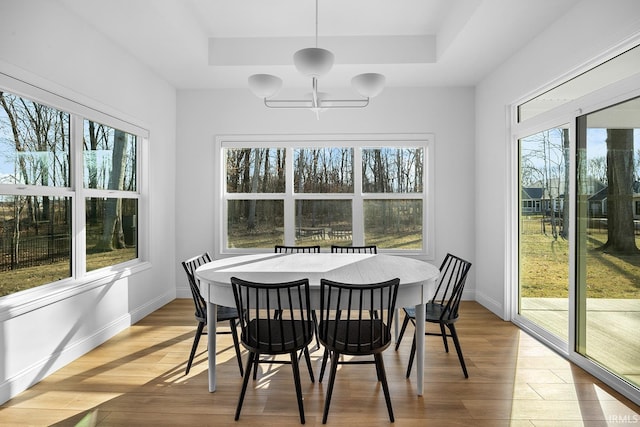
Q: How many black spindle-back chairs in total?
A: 6